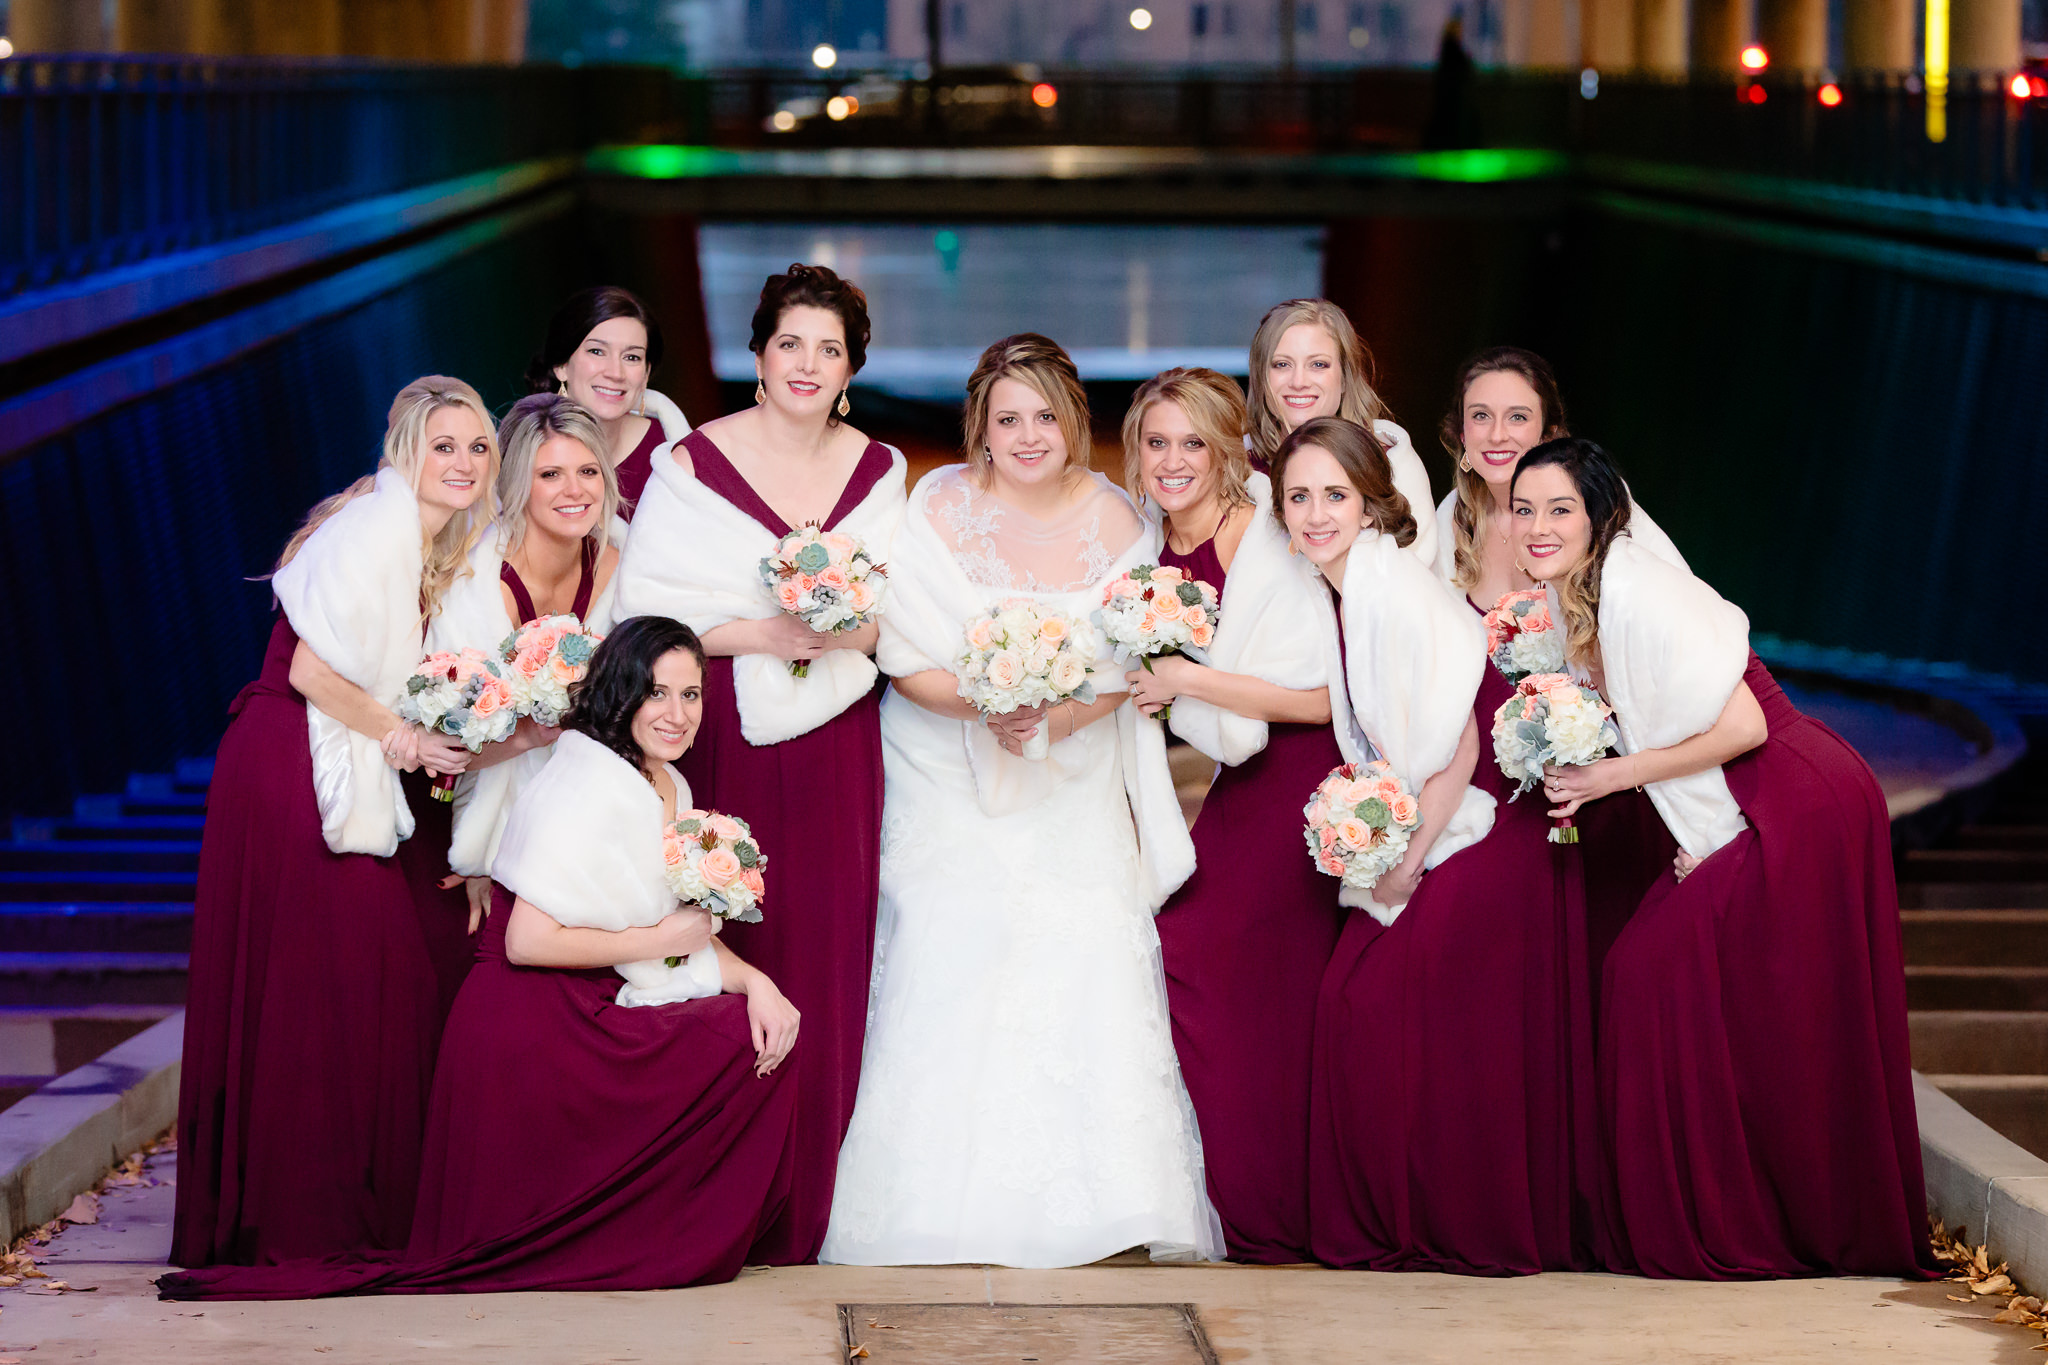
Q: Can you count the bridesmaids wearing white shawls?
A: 10